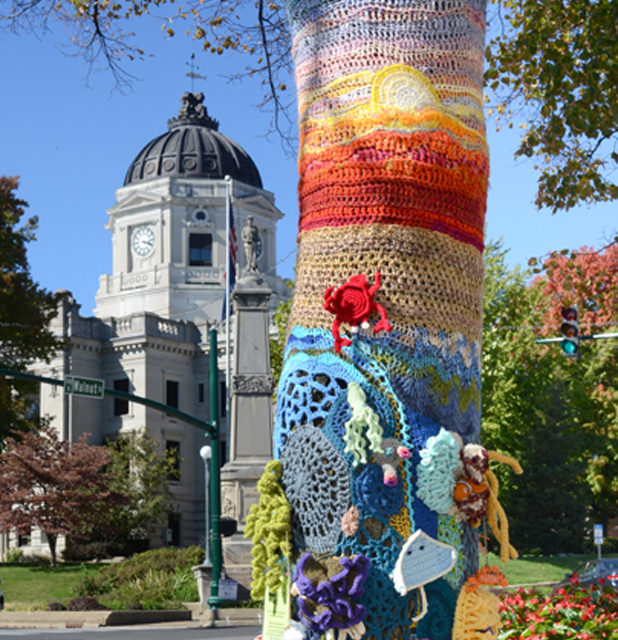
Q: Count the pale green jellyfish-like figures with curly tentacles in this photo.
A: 1